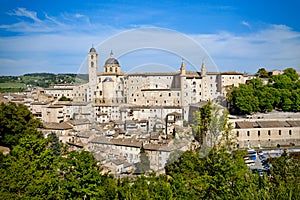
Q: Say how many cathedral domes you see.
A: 1